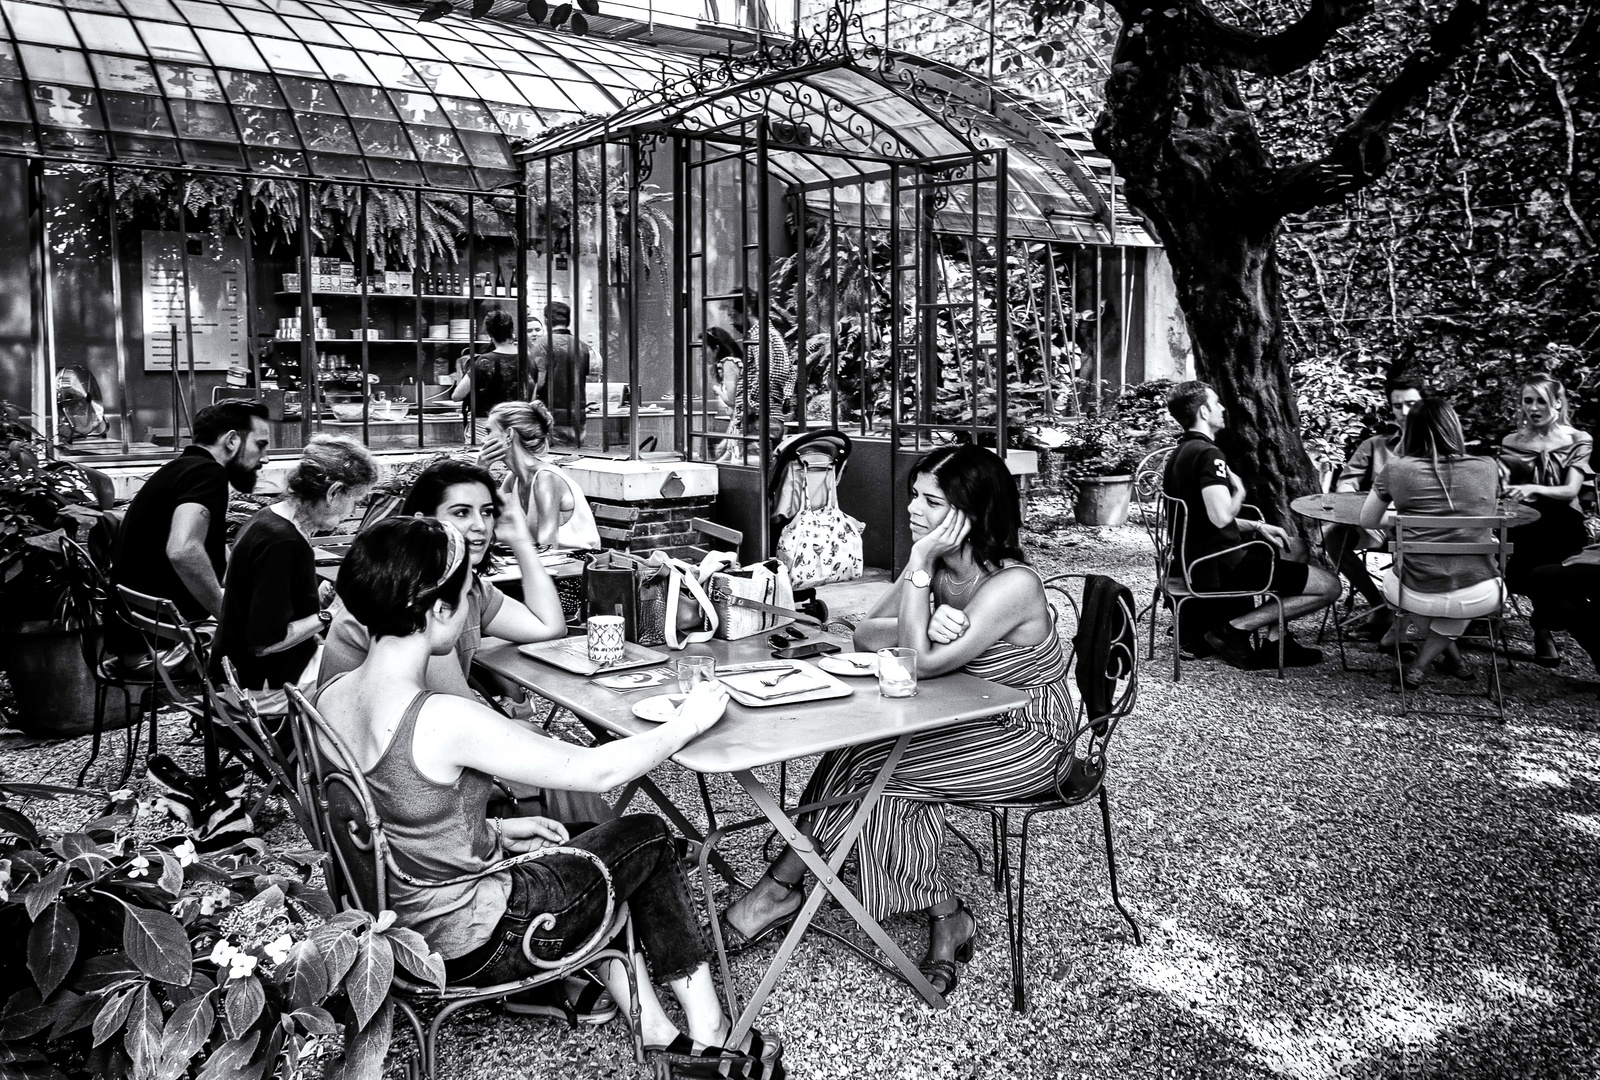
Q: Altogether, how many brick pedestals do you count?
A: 1